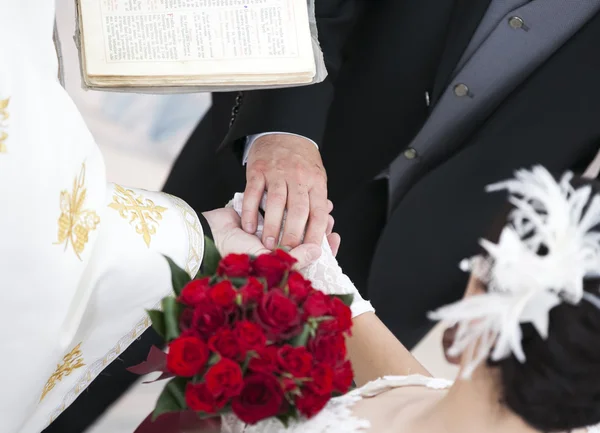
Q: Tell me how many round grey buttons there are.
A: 3